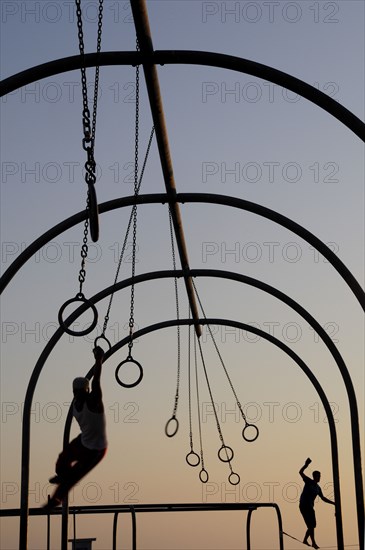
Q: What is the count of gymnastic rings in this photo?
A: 10